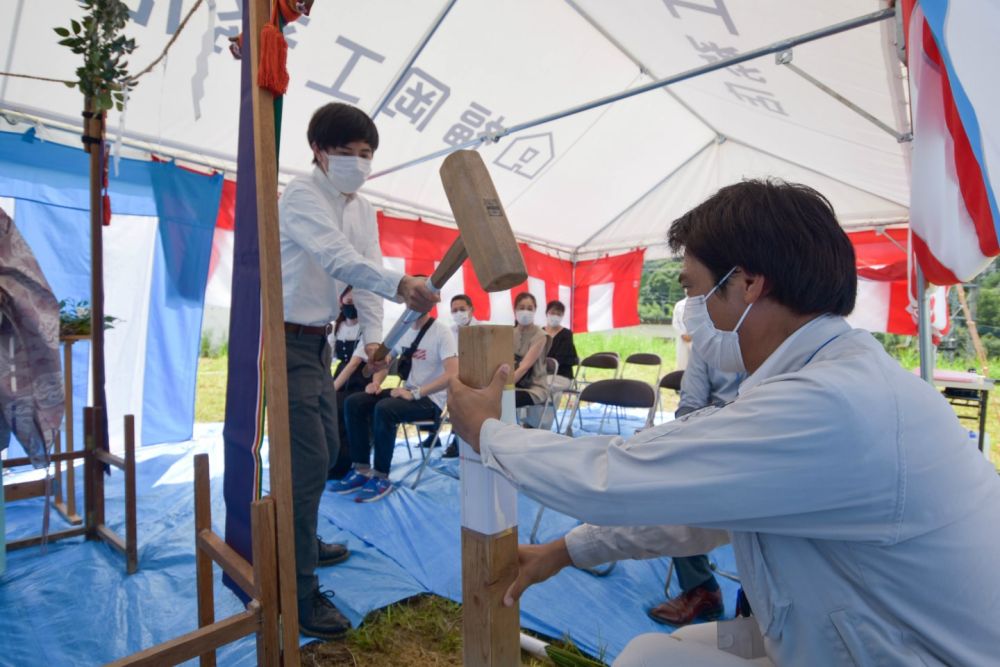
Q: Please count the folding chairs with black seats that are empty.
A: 5